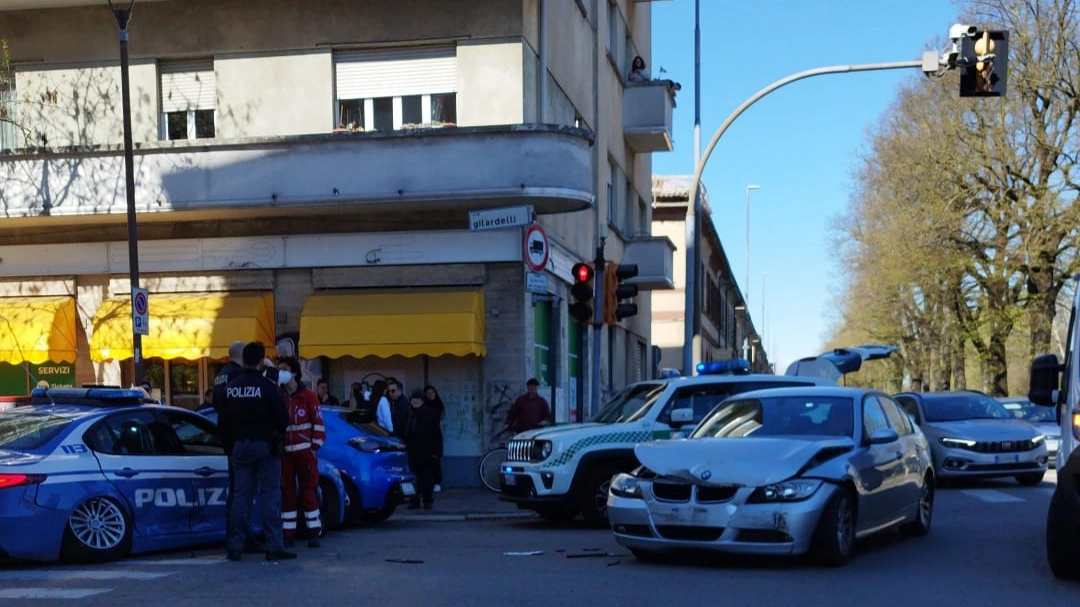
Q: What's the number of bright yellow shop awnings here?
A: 3